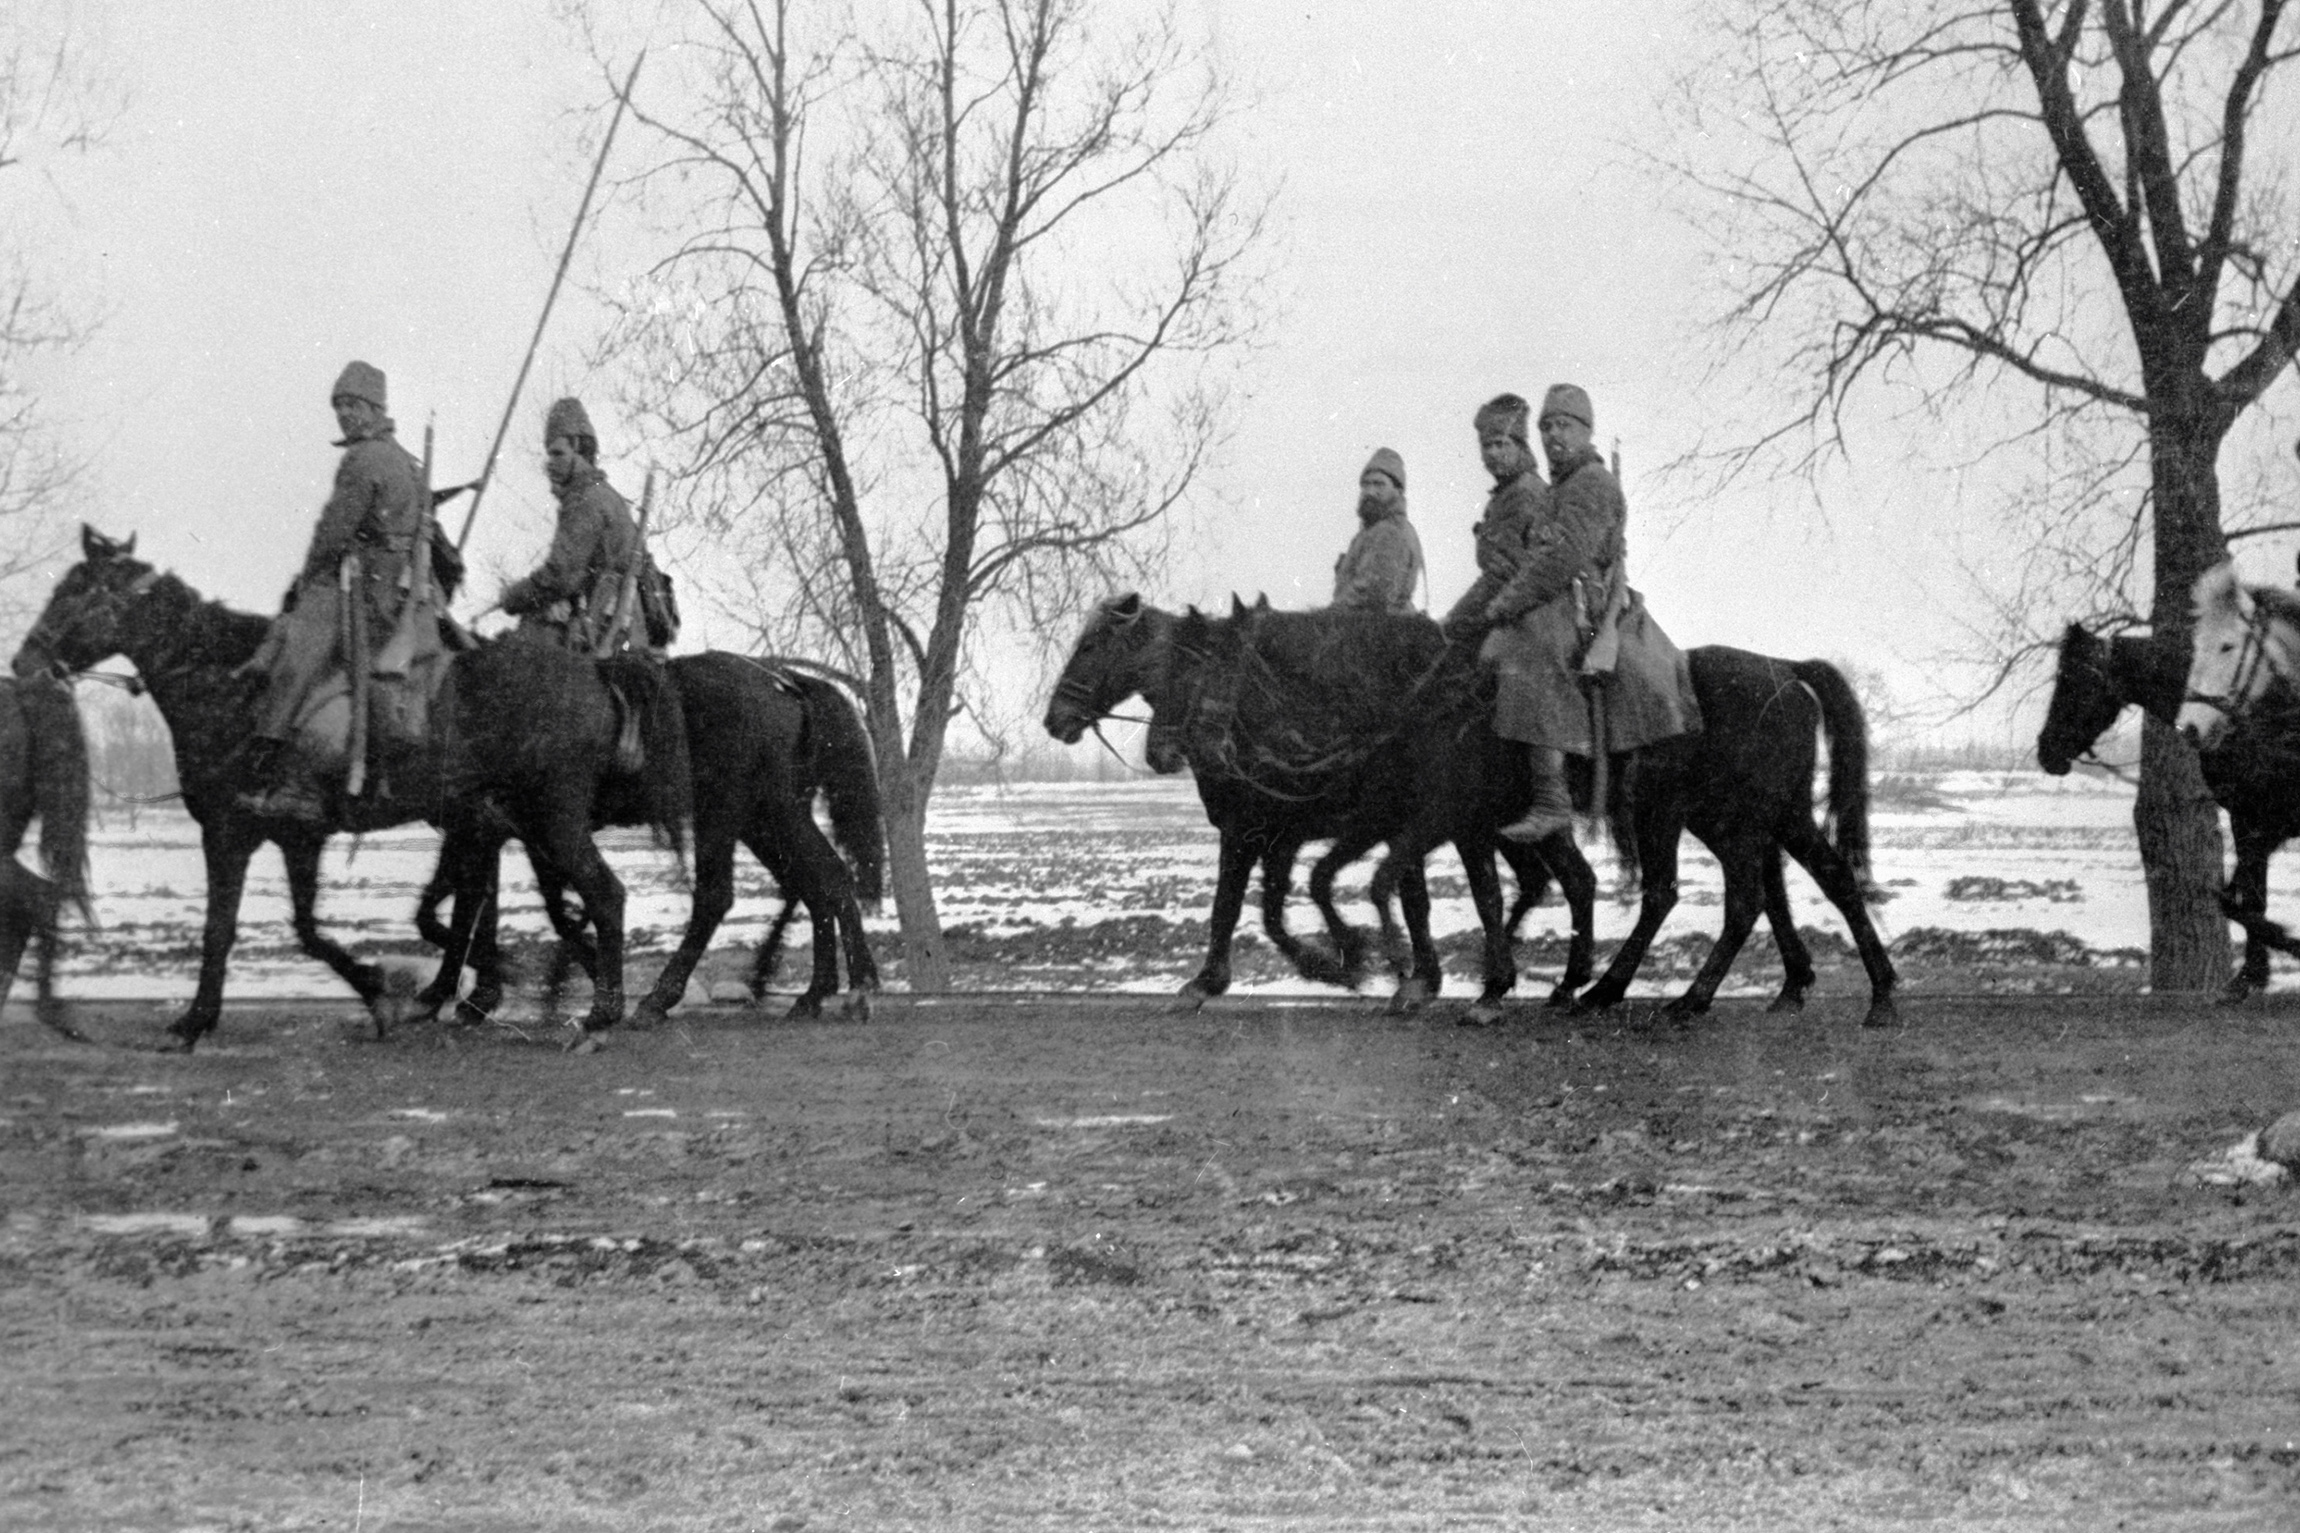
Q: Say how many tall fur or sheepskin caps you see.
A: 5